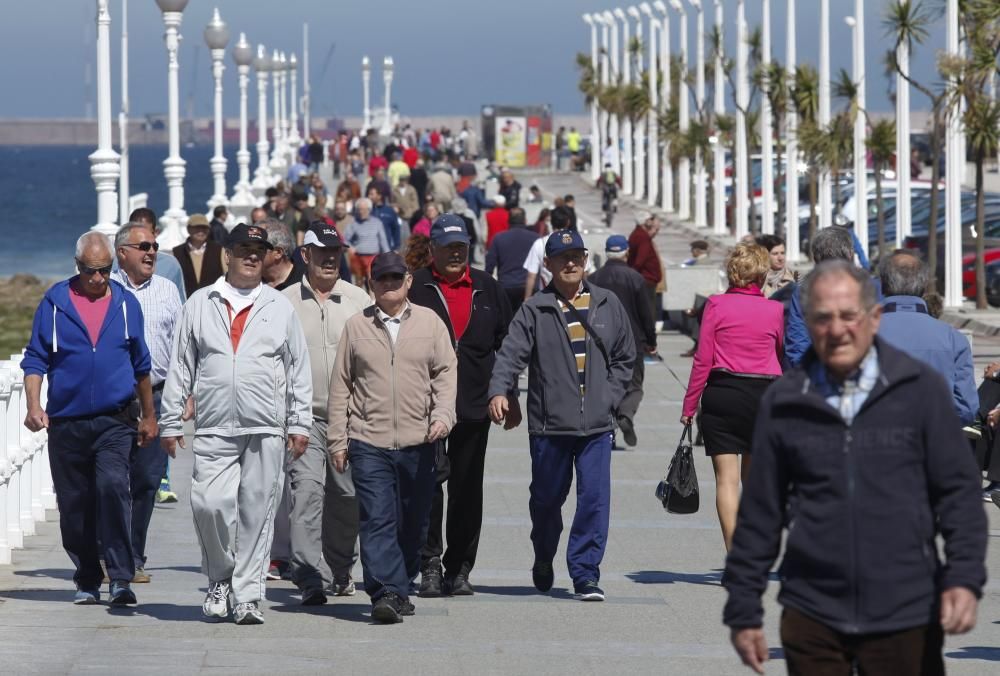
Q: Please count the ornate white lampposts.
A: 10